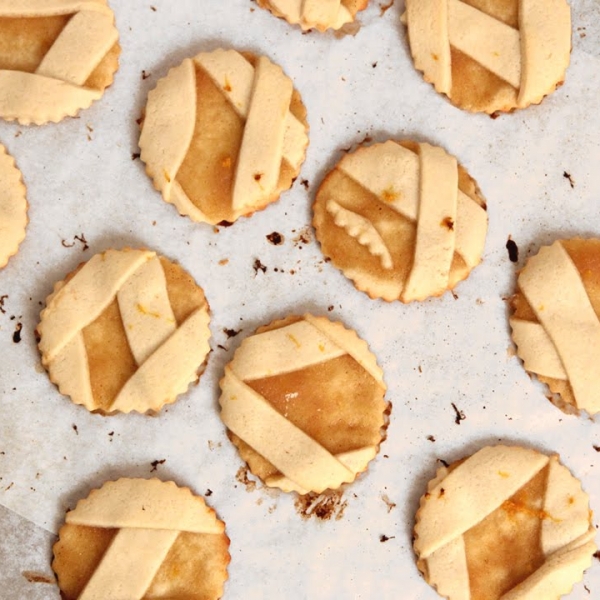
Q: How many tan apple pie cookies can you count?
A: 11